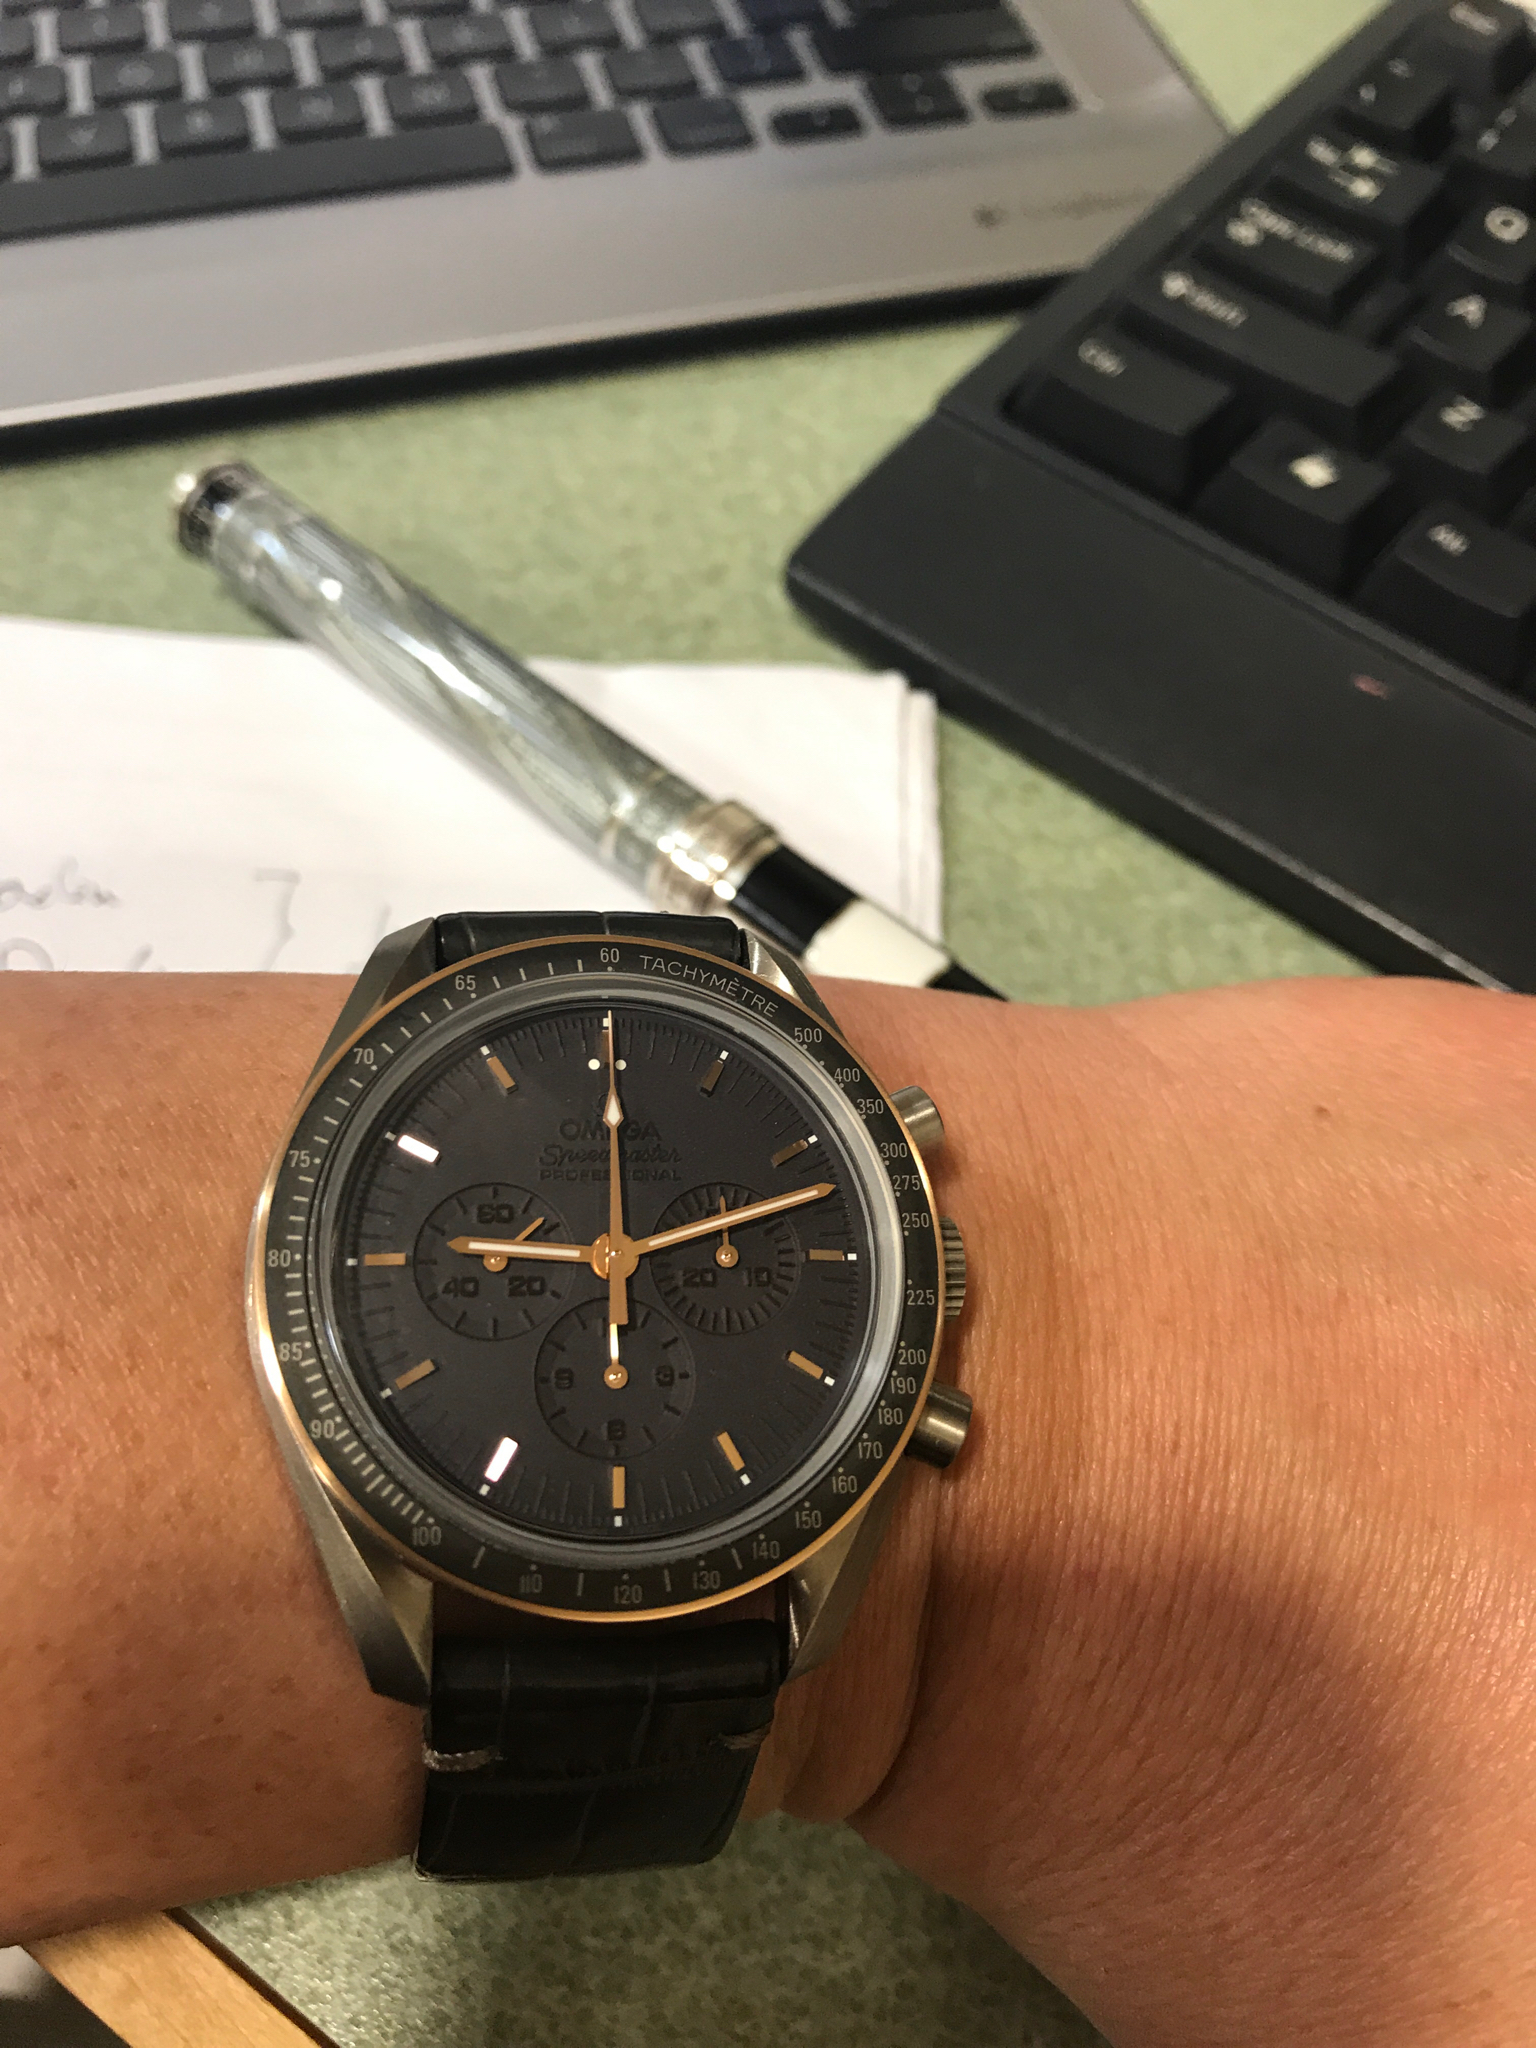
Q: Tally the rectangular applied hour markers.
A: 12